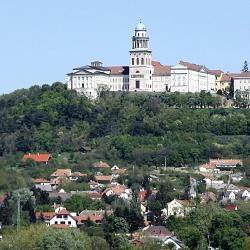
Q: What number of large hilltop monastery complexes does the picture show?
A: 1